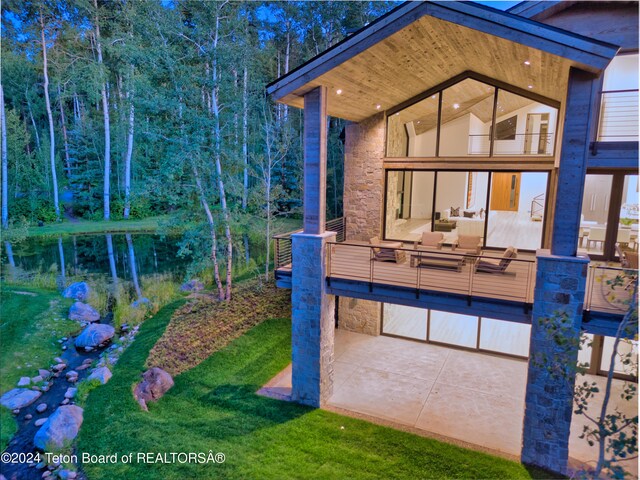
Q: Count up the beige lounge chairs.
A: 4